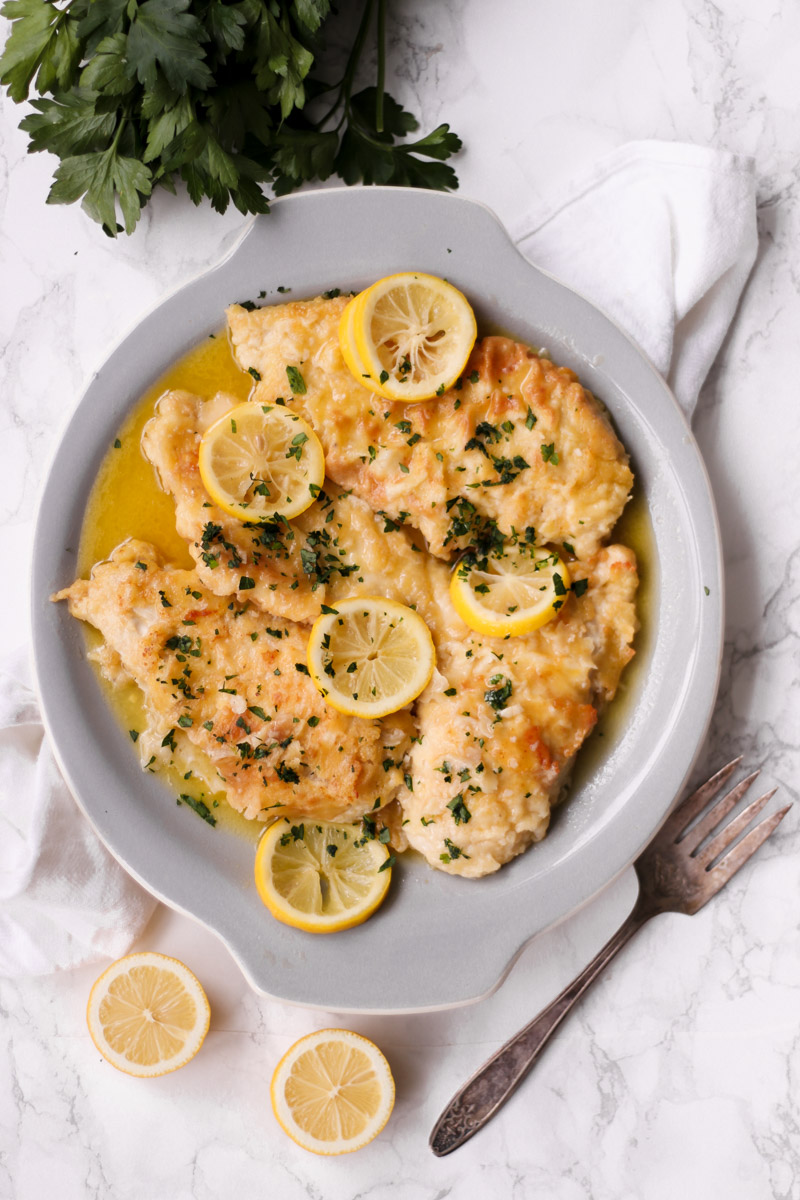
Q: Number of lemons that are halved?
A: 2